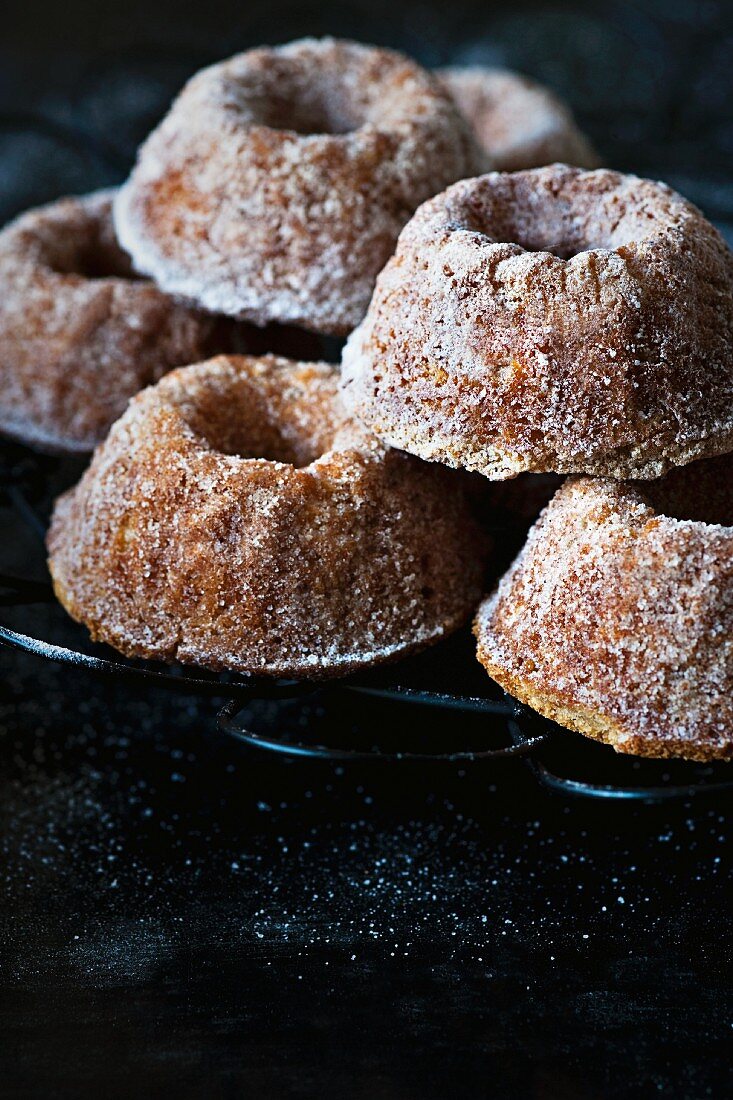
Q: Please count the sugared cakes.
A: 6